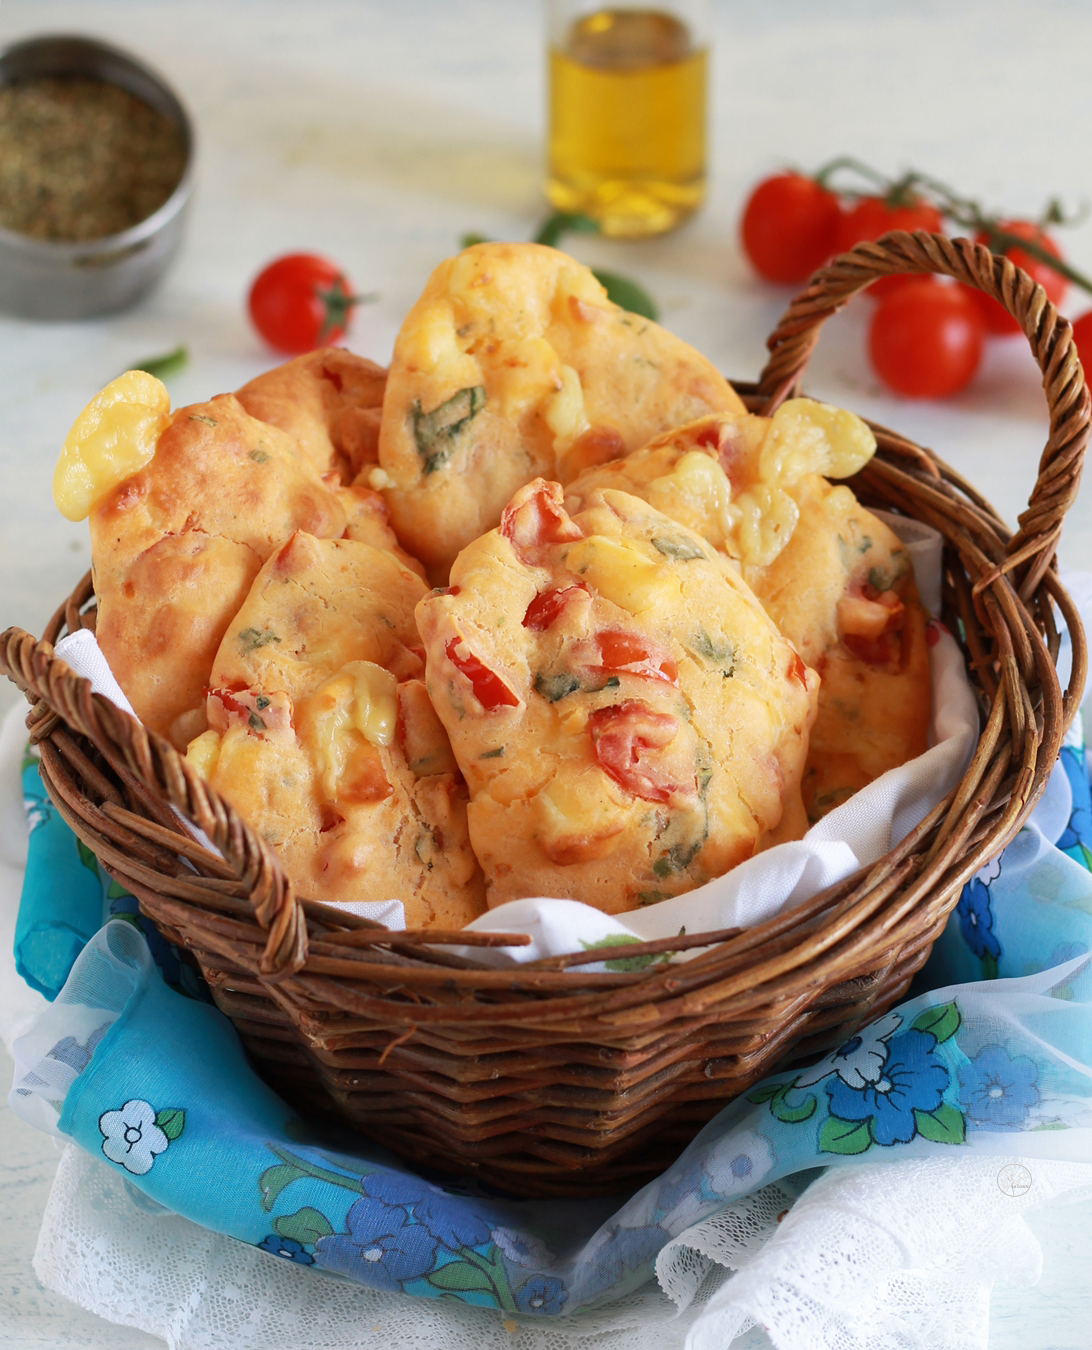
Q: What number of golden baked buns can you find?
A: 6